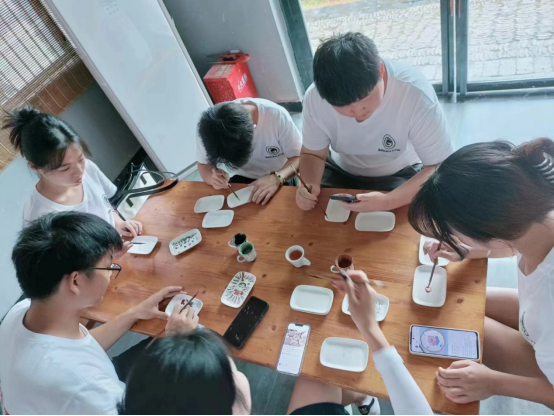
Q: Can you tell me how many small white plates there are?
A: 14